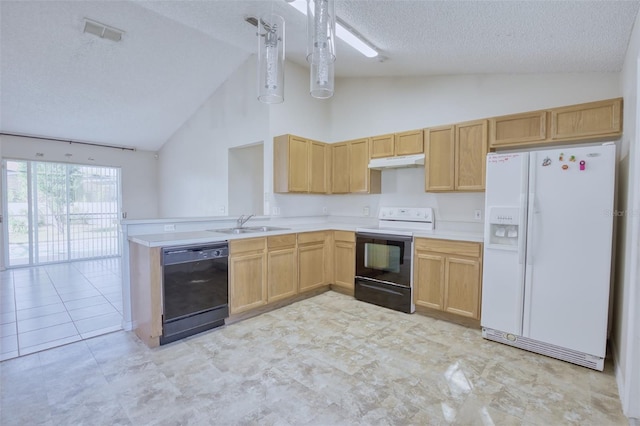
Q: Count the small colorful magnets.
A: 5